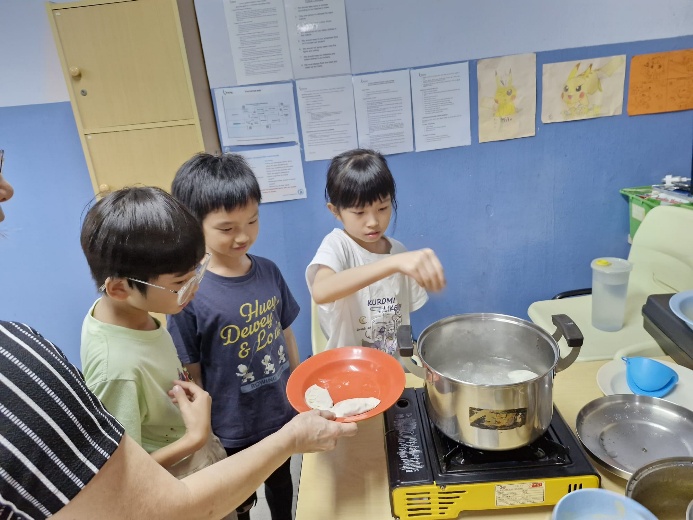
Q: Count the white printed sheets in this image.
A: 7